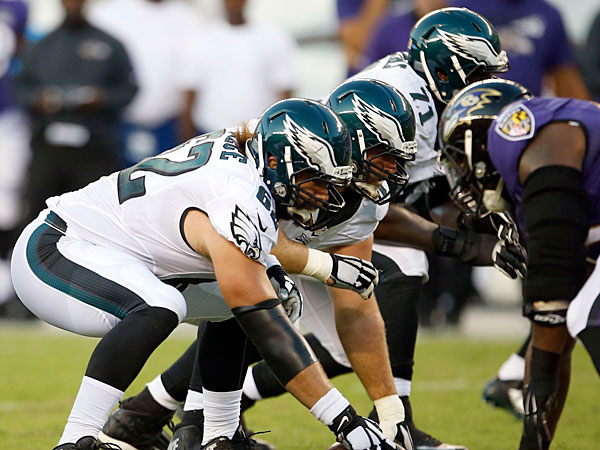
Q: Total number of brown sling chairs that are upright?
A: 0